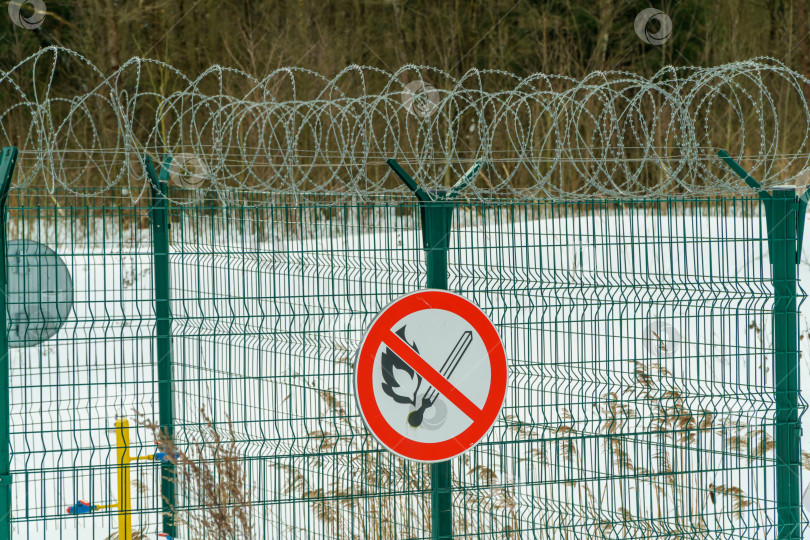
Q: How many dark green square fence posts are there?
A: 4